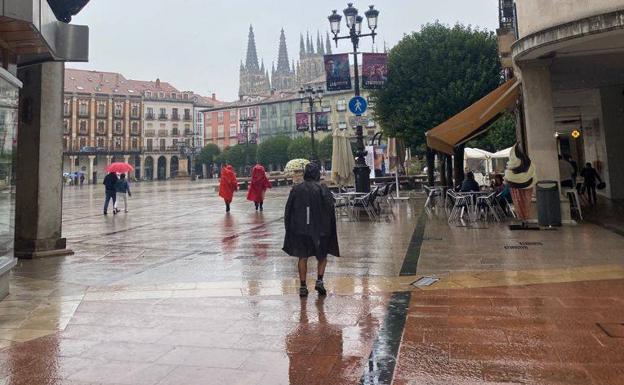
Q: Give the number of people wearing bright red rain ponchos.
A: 2